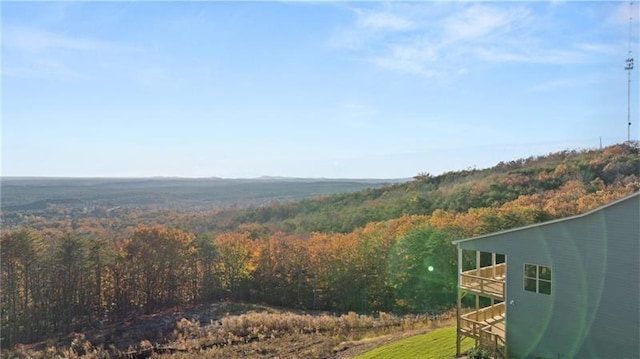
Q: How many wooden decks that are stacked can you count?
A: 2